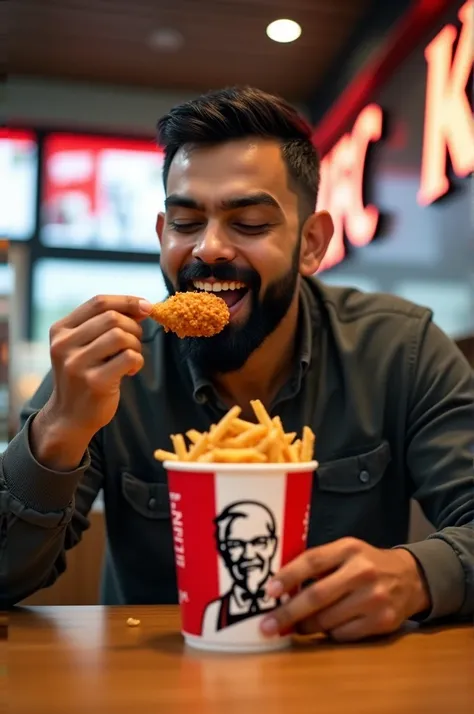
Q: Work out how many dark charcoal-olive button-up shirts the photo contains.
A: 1